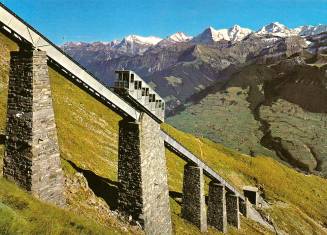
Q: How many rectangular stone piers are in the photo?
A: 5